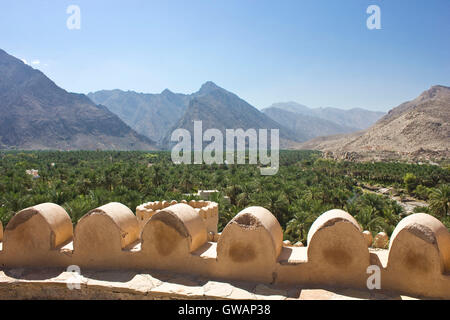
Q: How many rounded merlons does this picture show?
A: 6